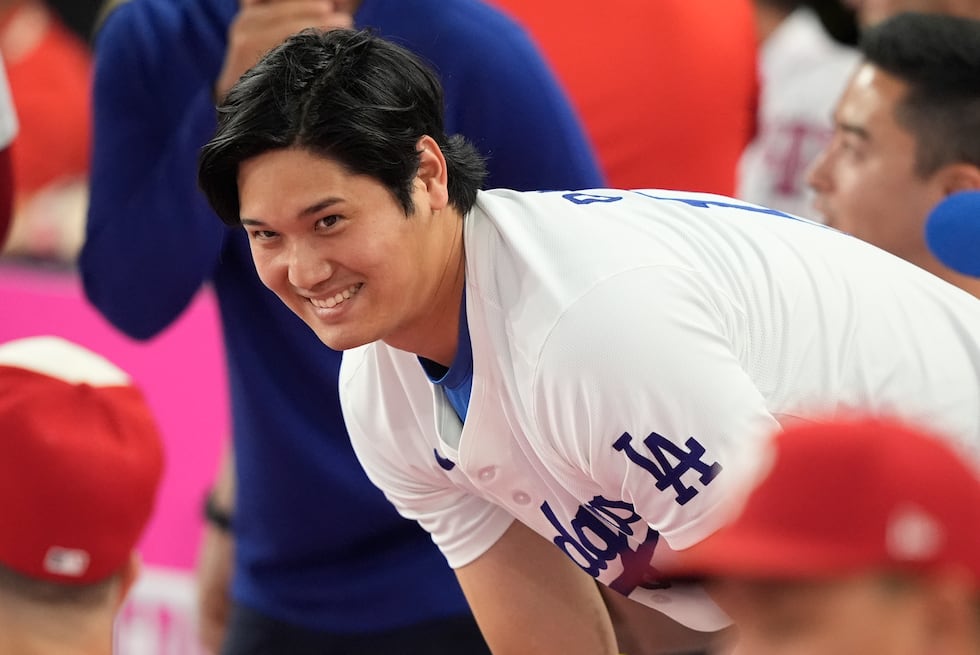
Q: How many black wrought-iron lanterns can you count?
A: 0